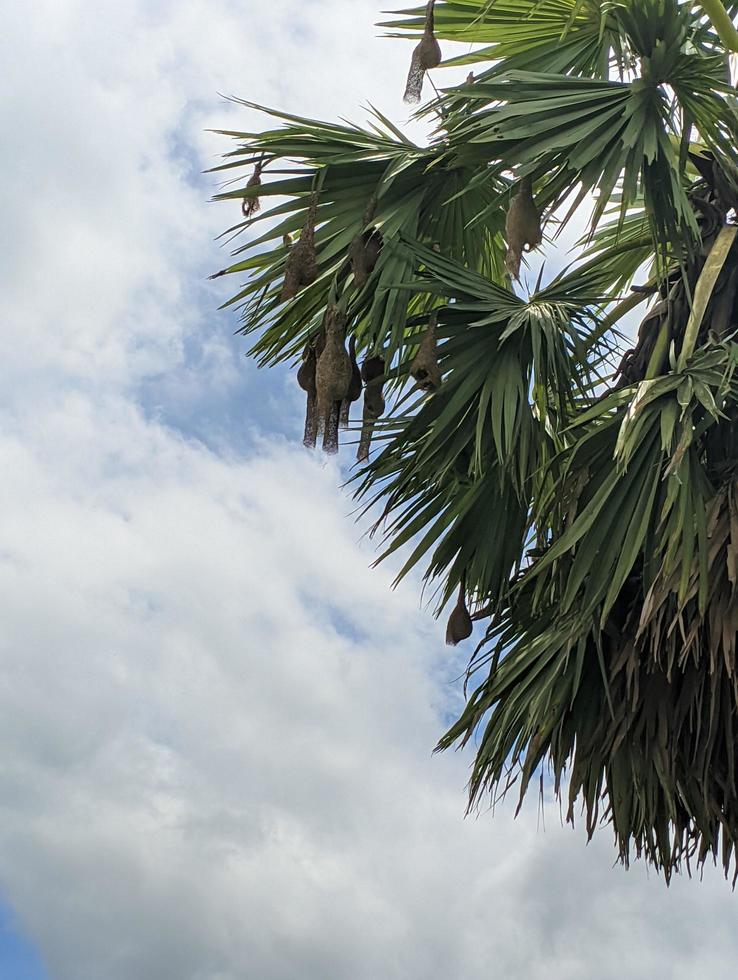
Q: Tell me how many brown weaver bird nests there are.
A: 11